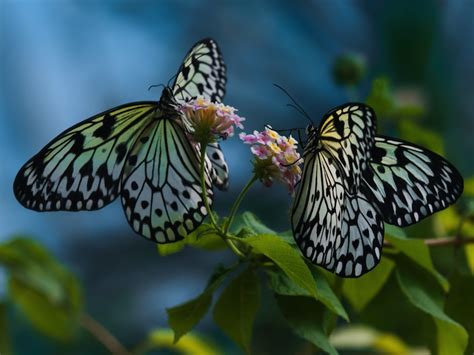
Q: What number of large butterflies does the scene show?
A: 2